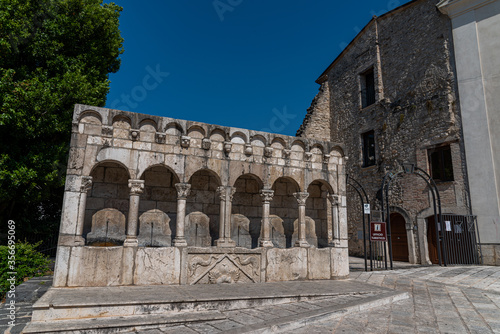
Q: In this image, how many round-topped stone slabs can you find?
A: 6